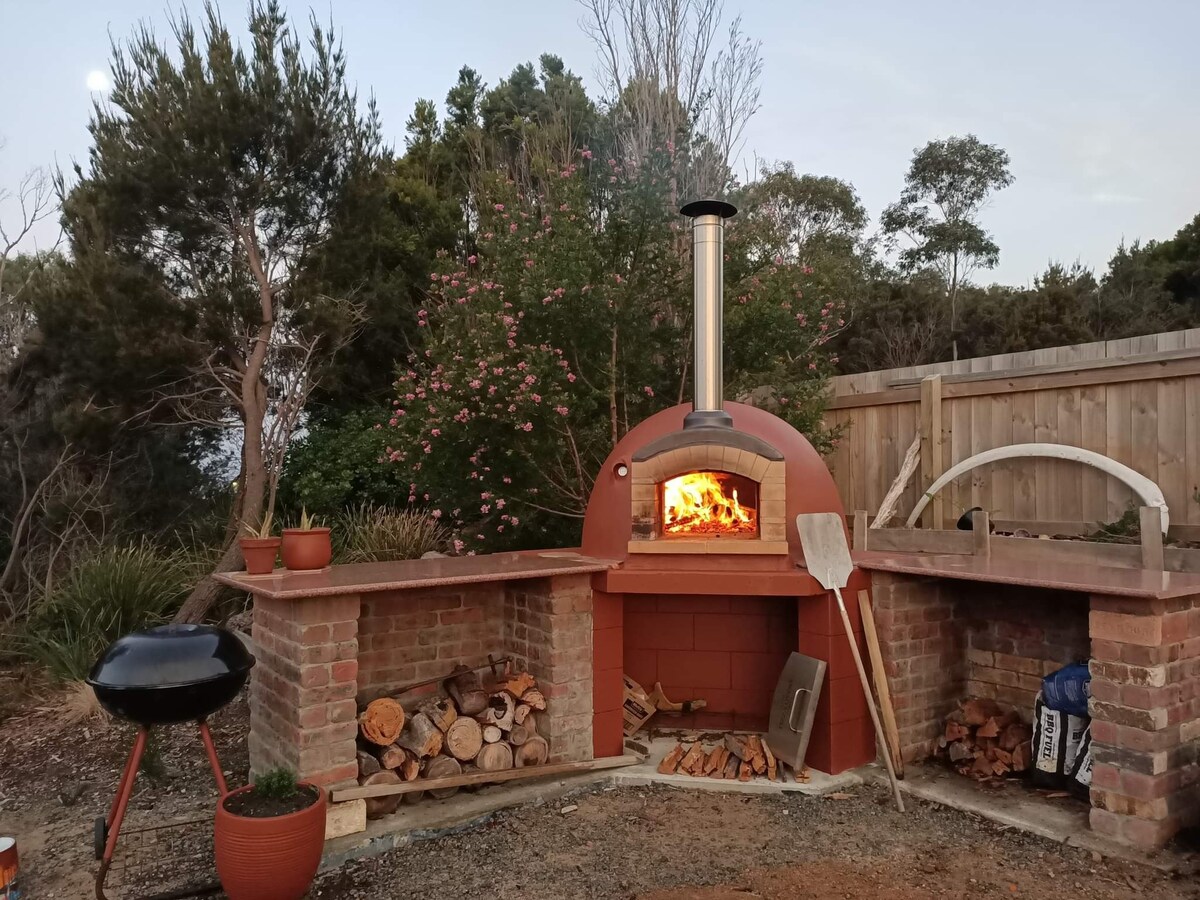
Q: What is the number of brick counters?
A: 2